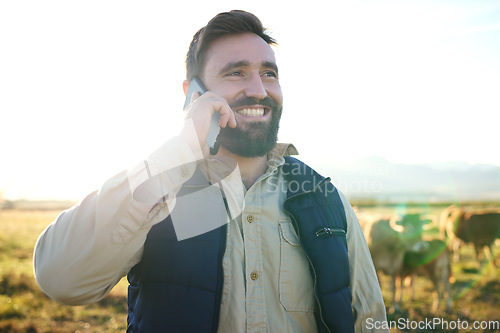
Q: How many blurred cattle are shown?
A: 3